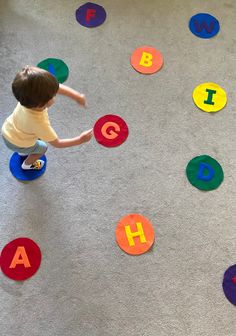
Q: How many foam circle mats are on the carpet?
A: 11